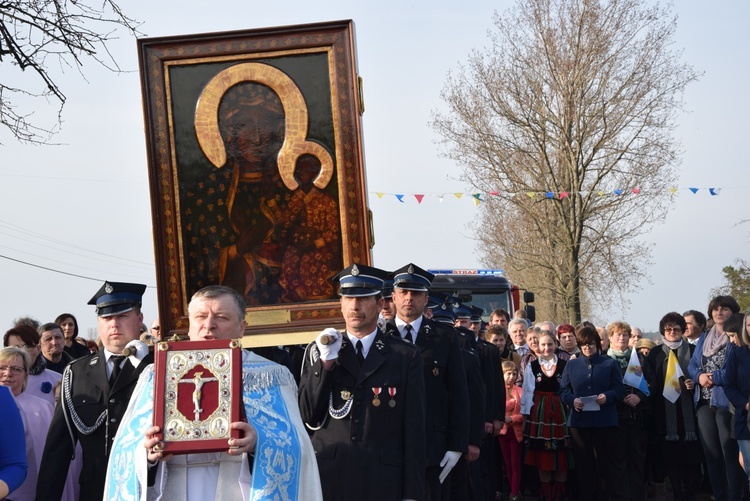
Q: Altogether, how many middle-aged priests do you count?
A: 1